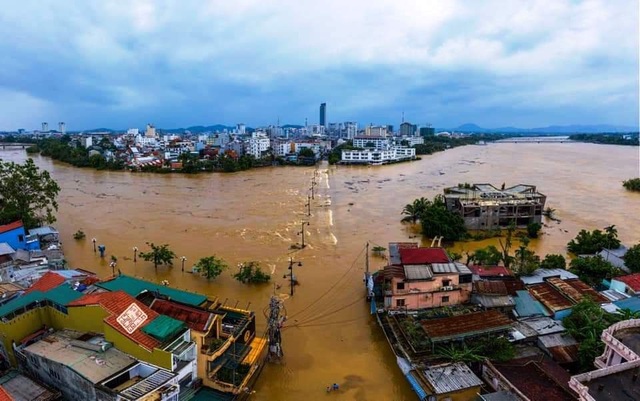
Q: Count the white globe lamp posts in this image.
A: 6